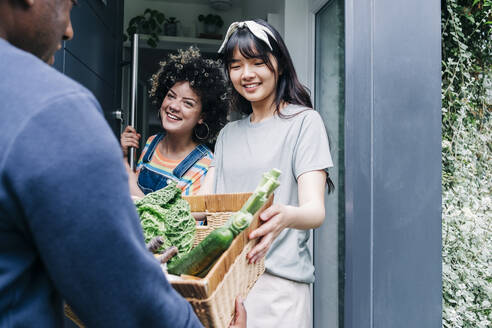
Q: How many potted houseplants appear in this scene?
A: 3